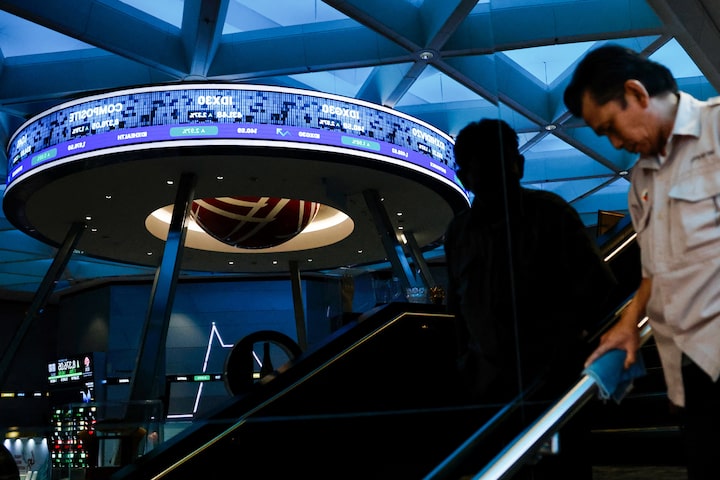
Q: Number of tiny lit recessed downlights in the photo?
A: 13